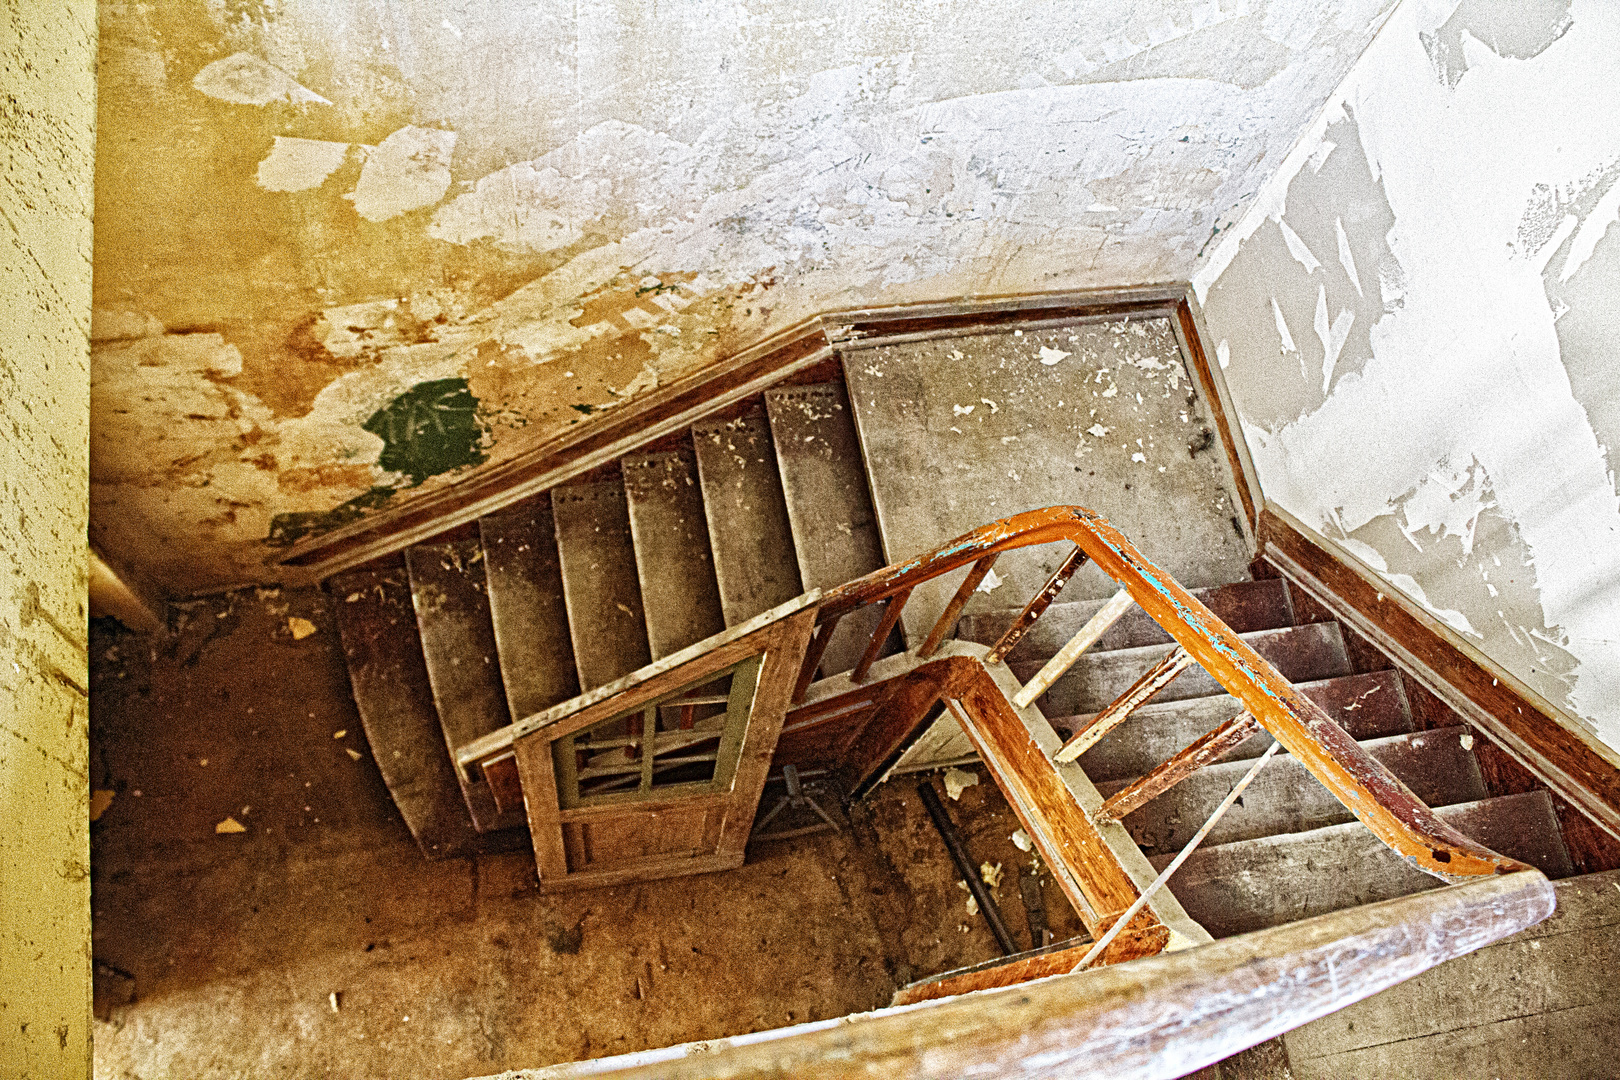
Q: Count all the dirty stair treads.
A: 12